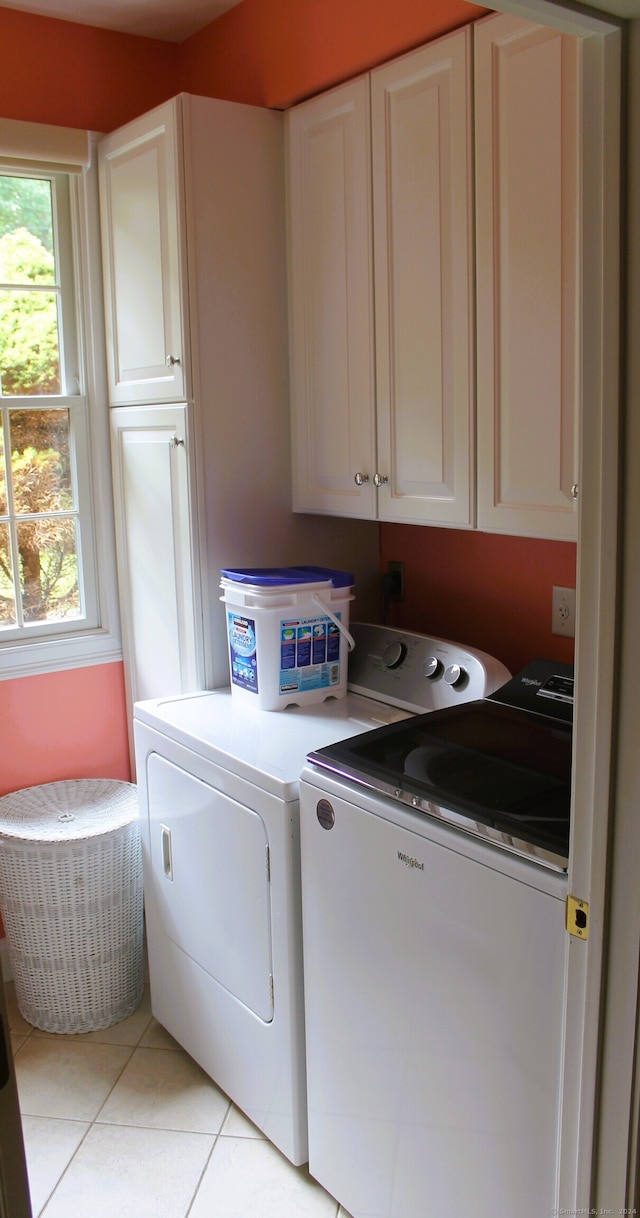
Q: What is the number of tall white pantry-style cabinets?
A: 1